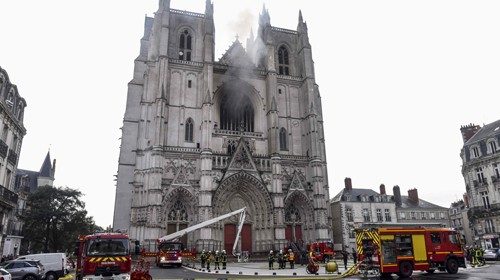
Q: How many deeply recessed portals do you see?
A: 3